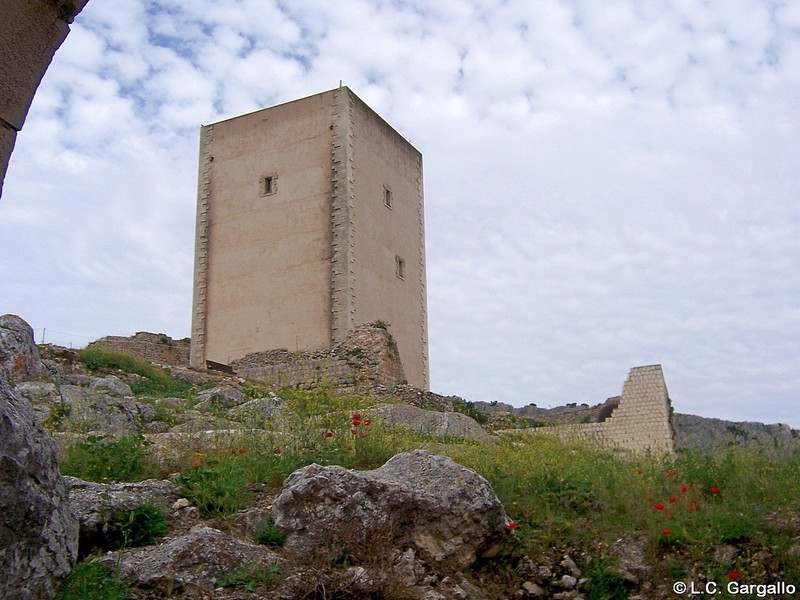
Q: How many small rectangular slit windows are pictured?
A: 3